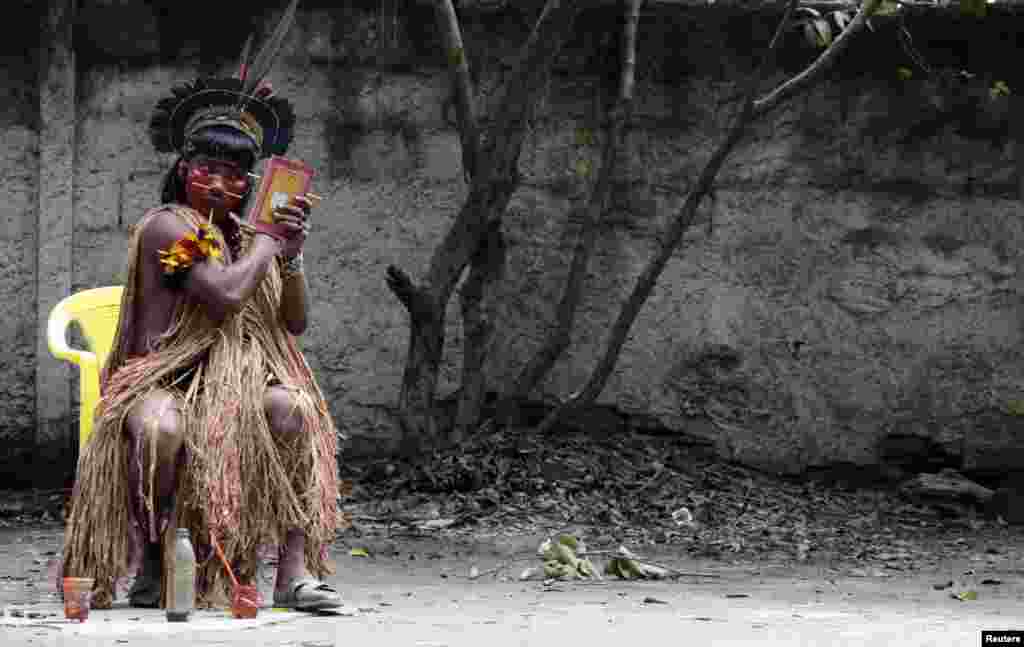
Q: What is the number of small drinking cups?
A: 2